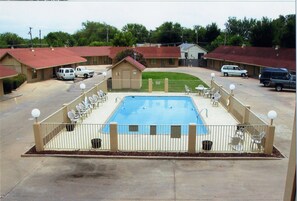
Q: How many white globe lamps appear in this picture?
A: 6